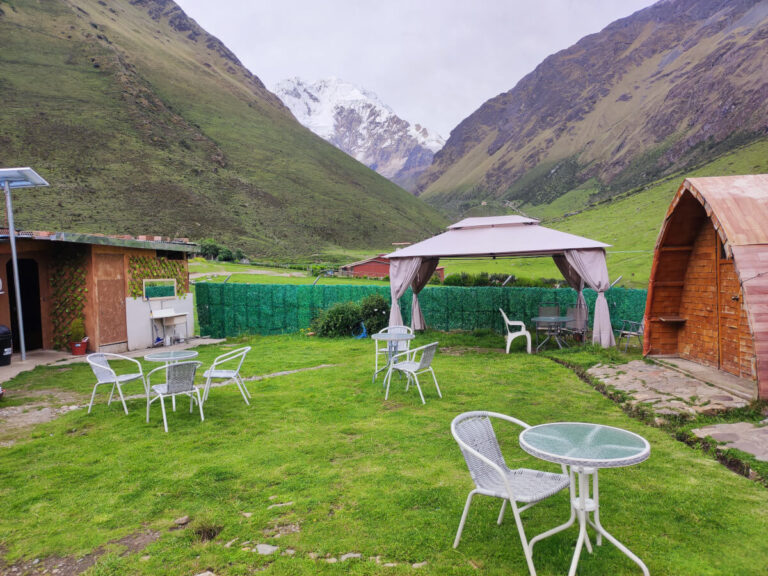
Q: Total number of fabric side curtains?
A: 4